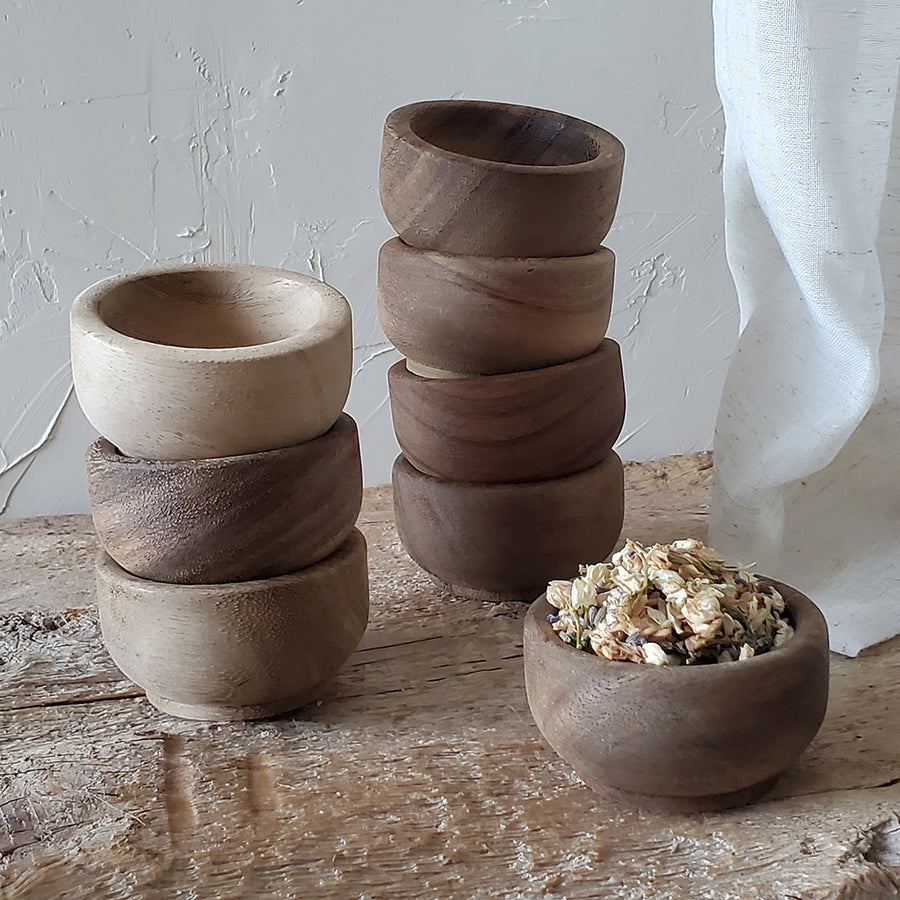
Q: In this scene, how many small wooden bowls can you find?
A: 8